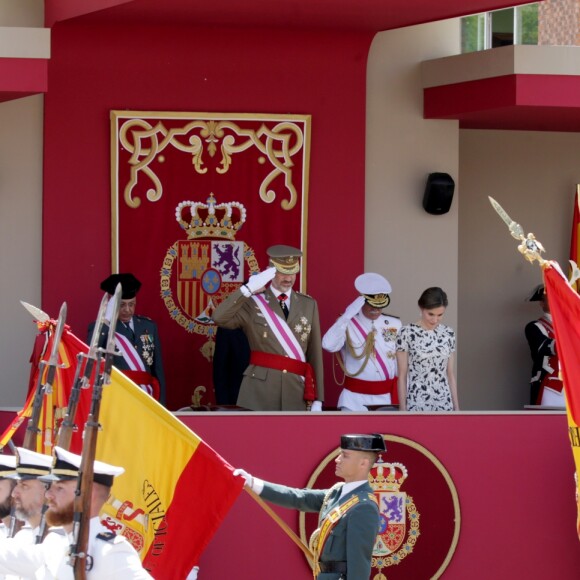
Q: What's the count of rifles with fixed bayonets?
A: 3